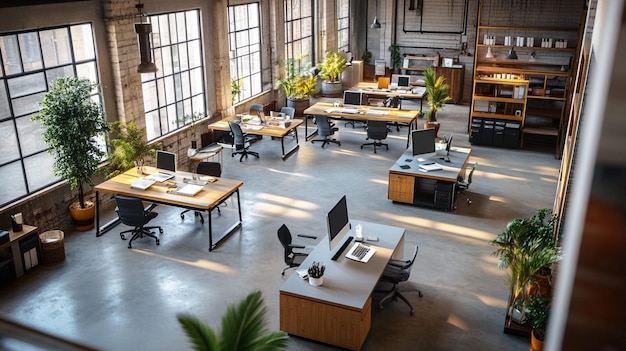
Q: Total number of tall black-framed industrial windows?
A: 5